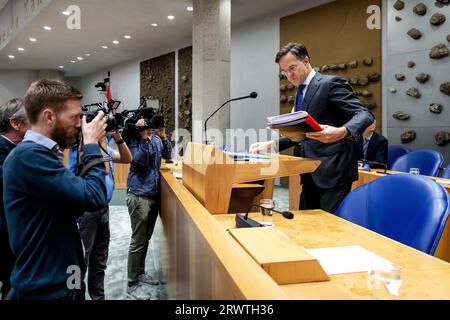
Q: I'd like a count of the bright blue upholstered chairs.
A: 4